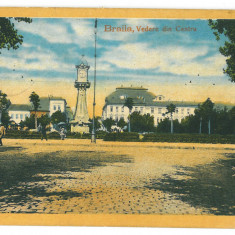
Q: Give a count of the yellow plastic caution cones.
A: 0